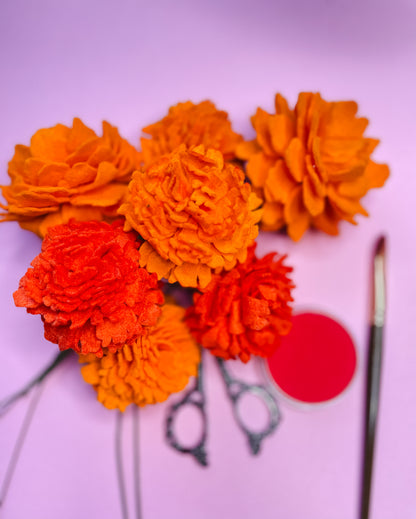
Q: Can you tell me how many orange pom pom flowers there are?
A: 5